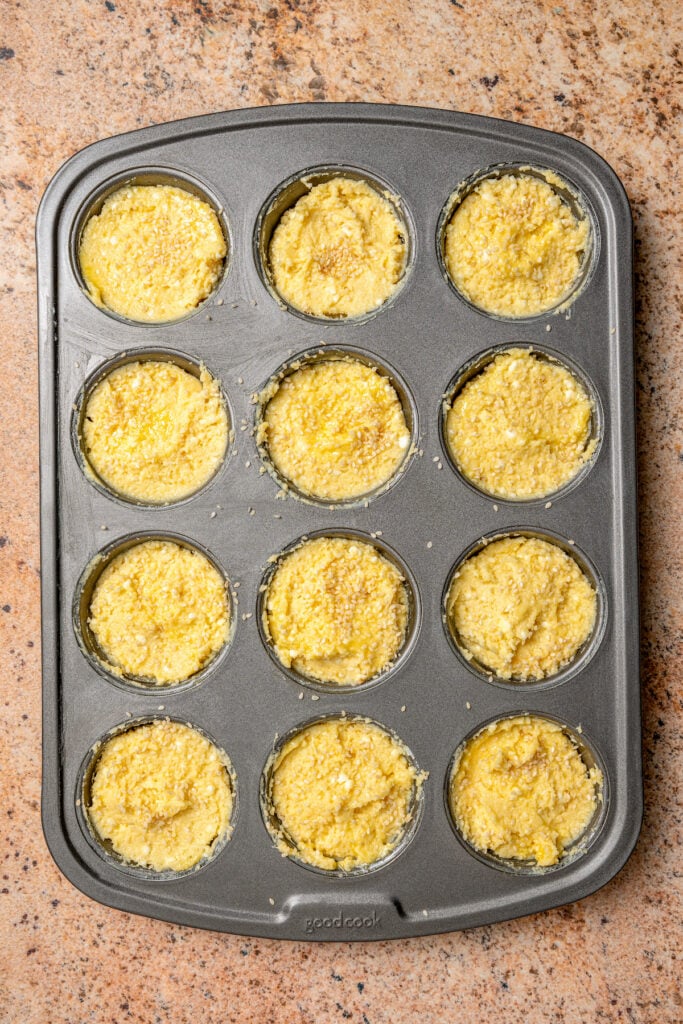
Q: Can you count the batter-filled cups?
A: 12